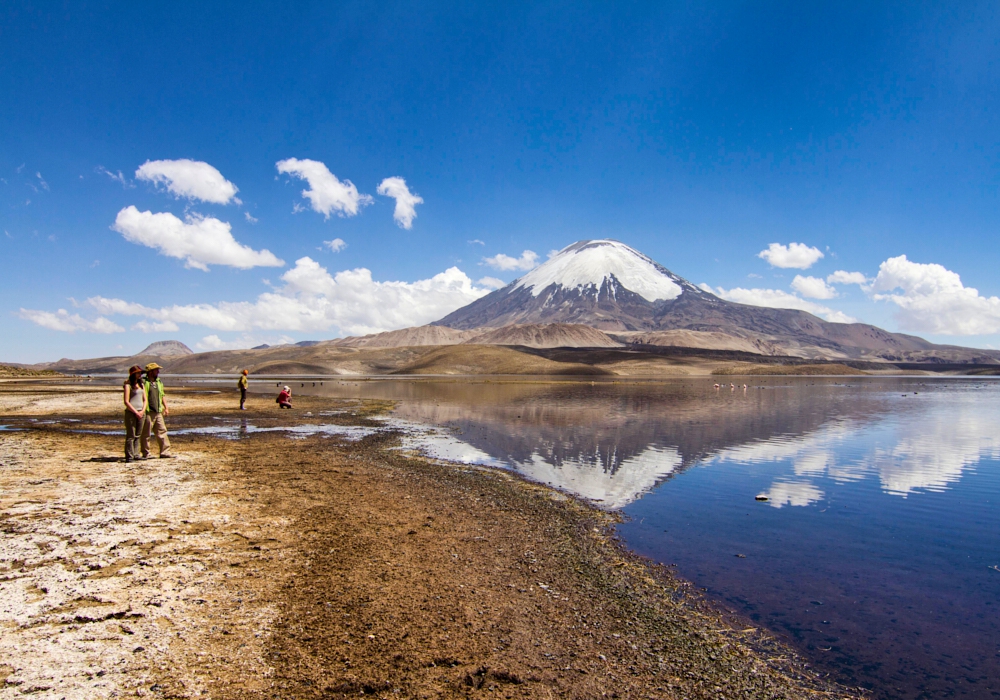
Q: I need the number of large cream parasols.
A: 0